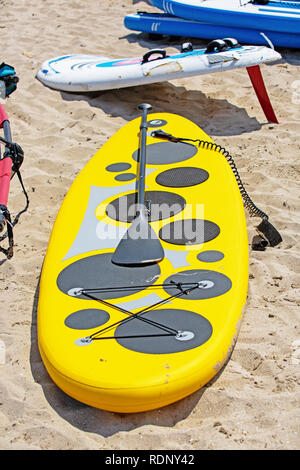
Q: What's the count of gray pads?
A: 12